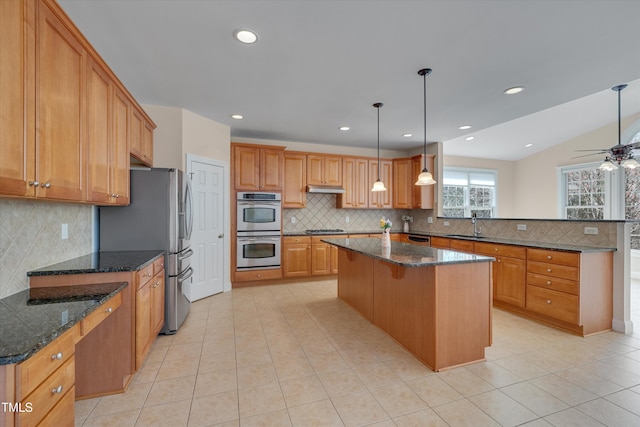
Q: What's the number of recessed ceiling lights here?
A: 8